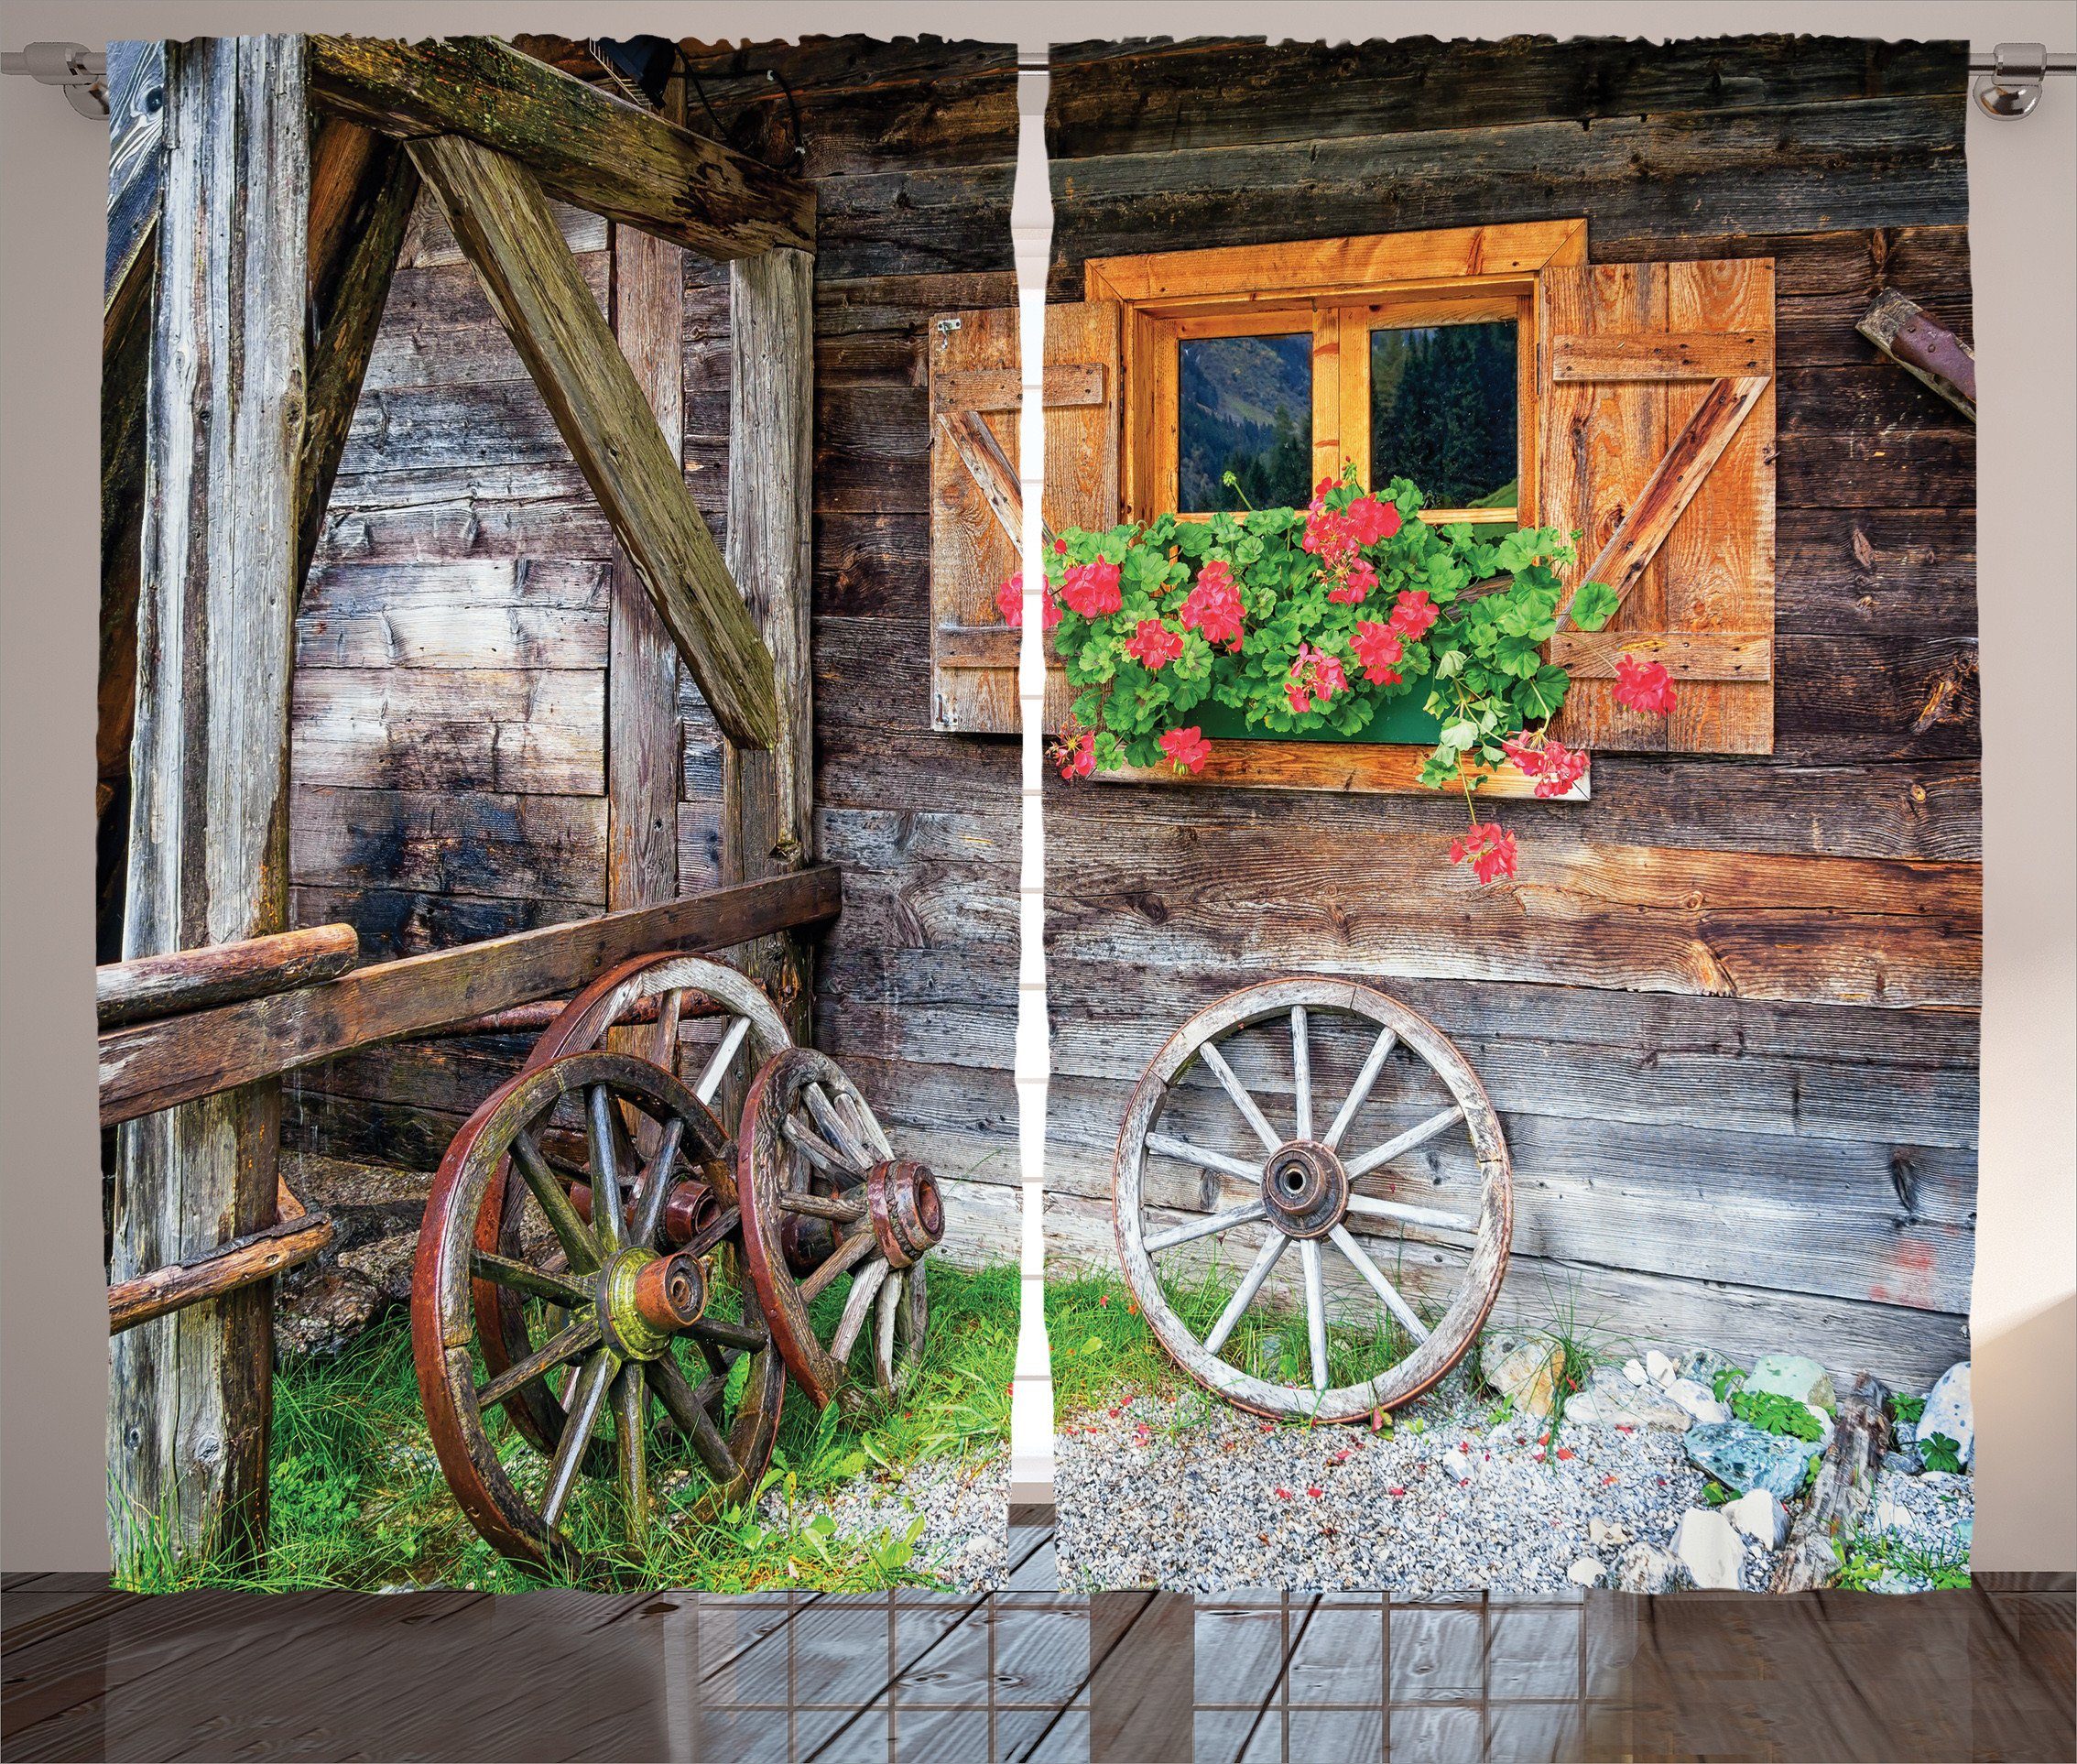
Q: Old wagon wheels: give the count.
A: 4